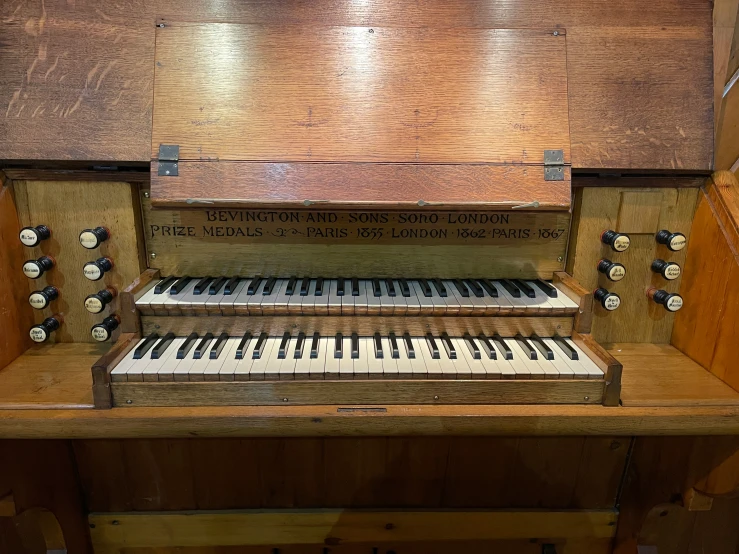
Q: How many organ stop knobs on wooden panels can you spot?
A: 14